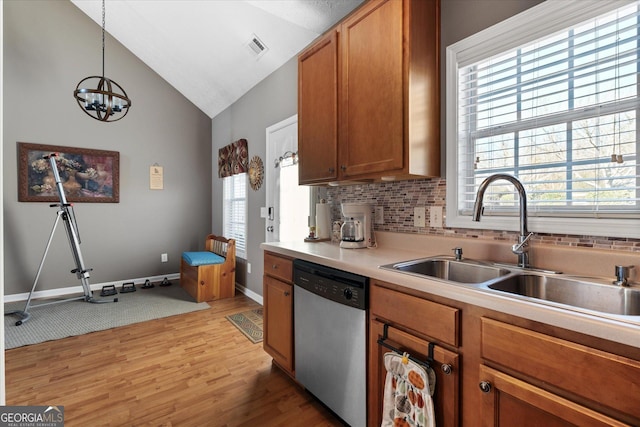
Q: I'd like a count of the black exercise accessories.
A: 4